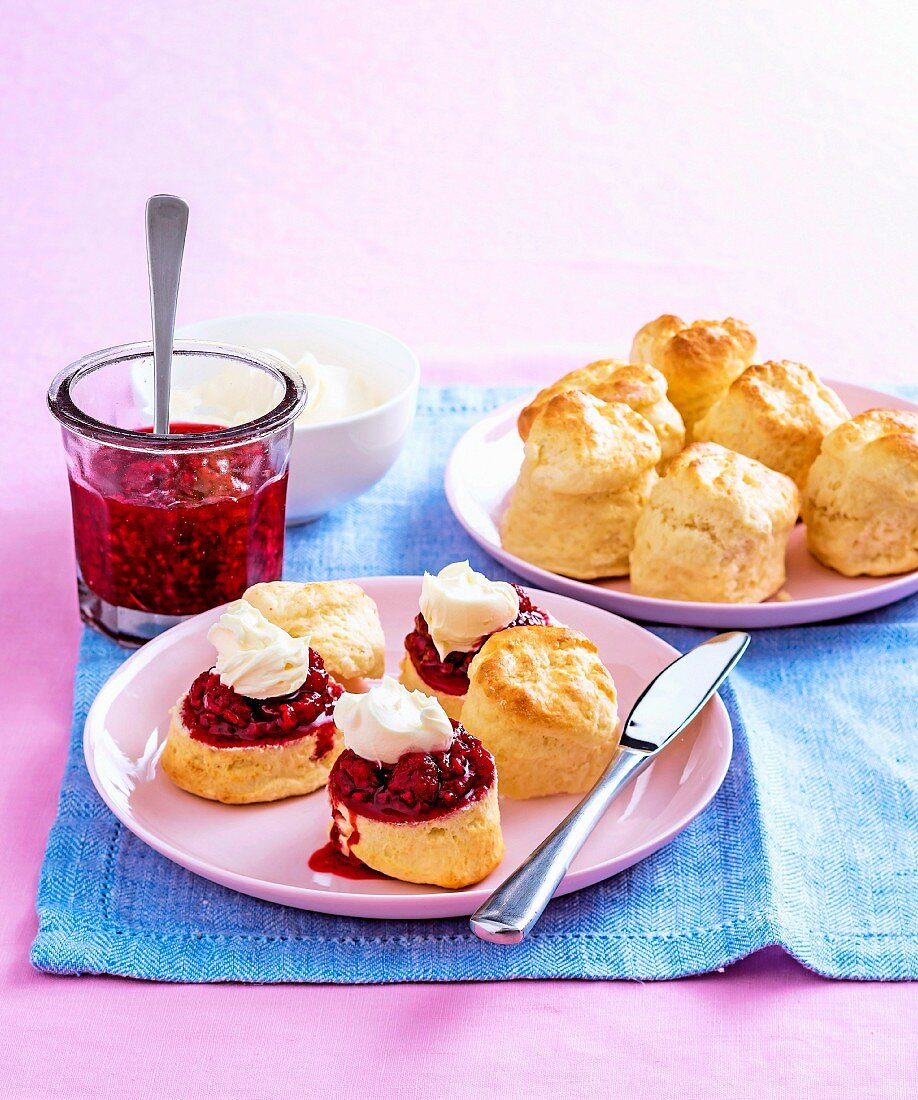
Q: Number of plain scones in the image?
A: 8